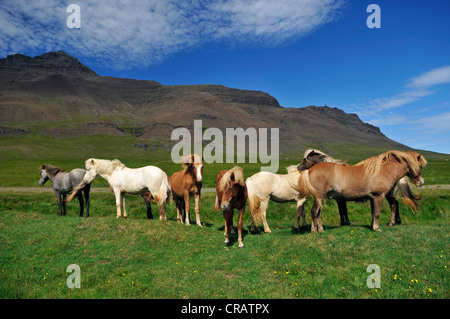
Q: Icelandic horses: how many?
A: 7